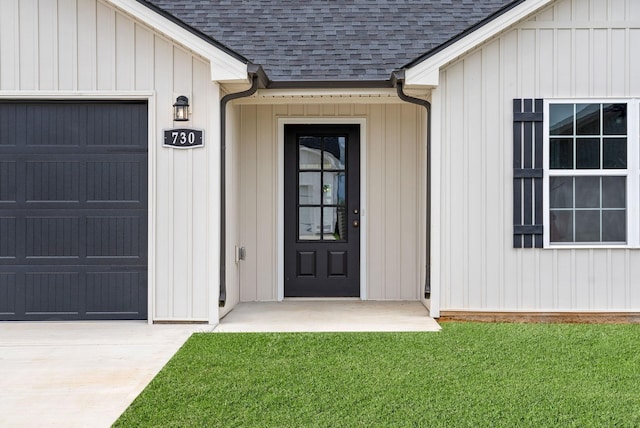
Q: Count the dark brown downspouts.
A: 2